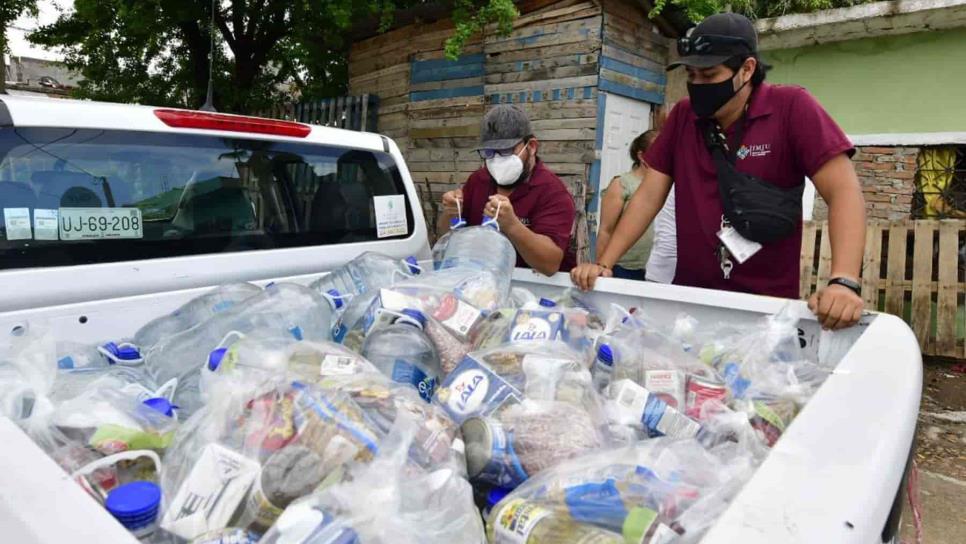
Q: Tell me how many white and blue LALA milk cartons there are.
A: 2